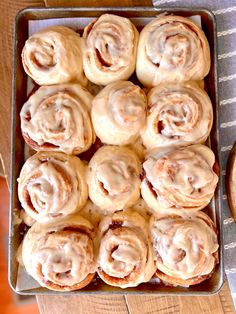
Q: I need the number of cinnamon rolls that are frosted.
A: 12